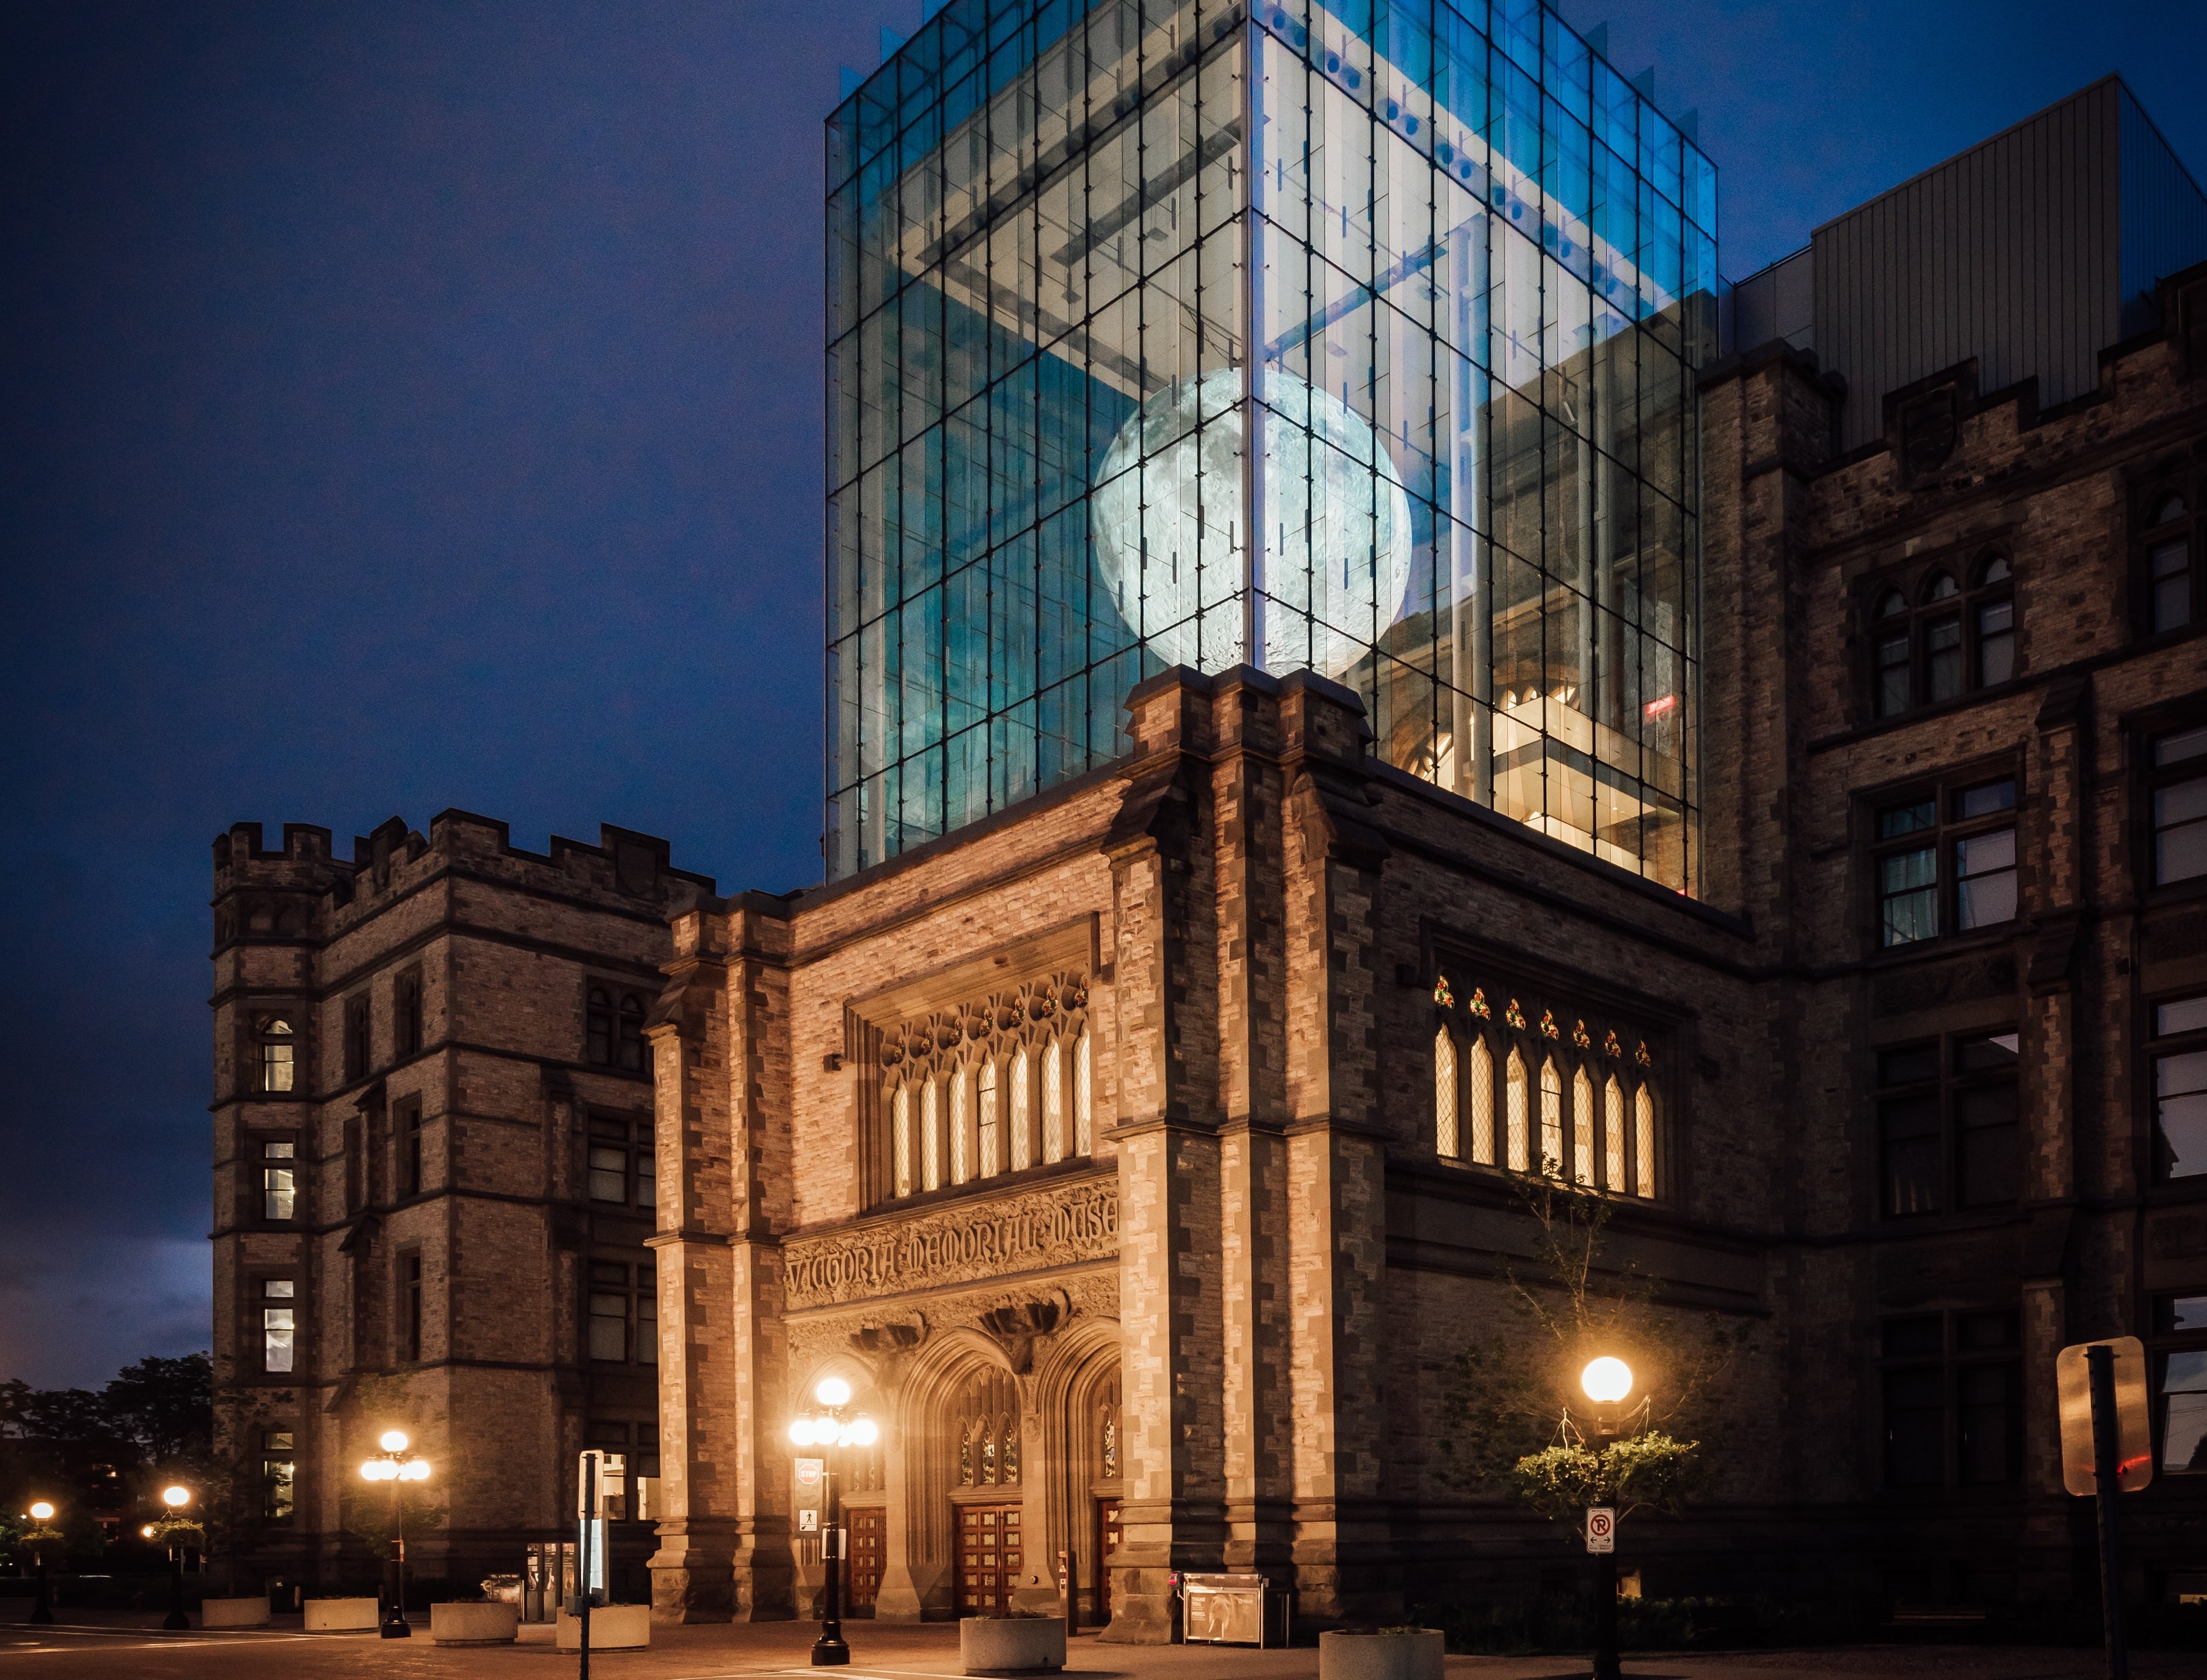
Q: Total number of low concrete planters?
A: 6